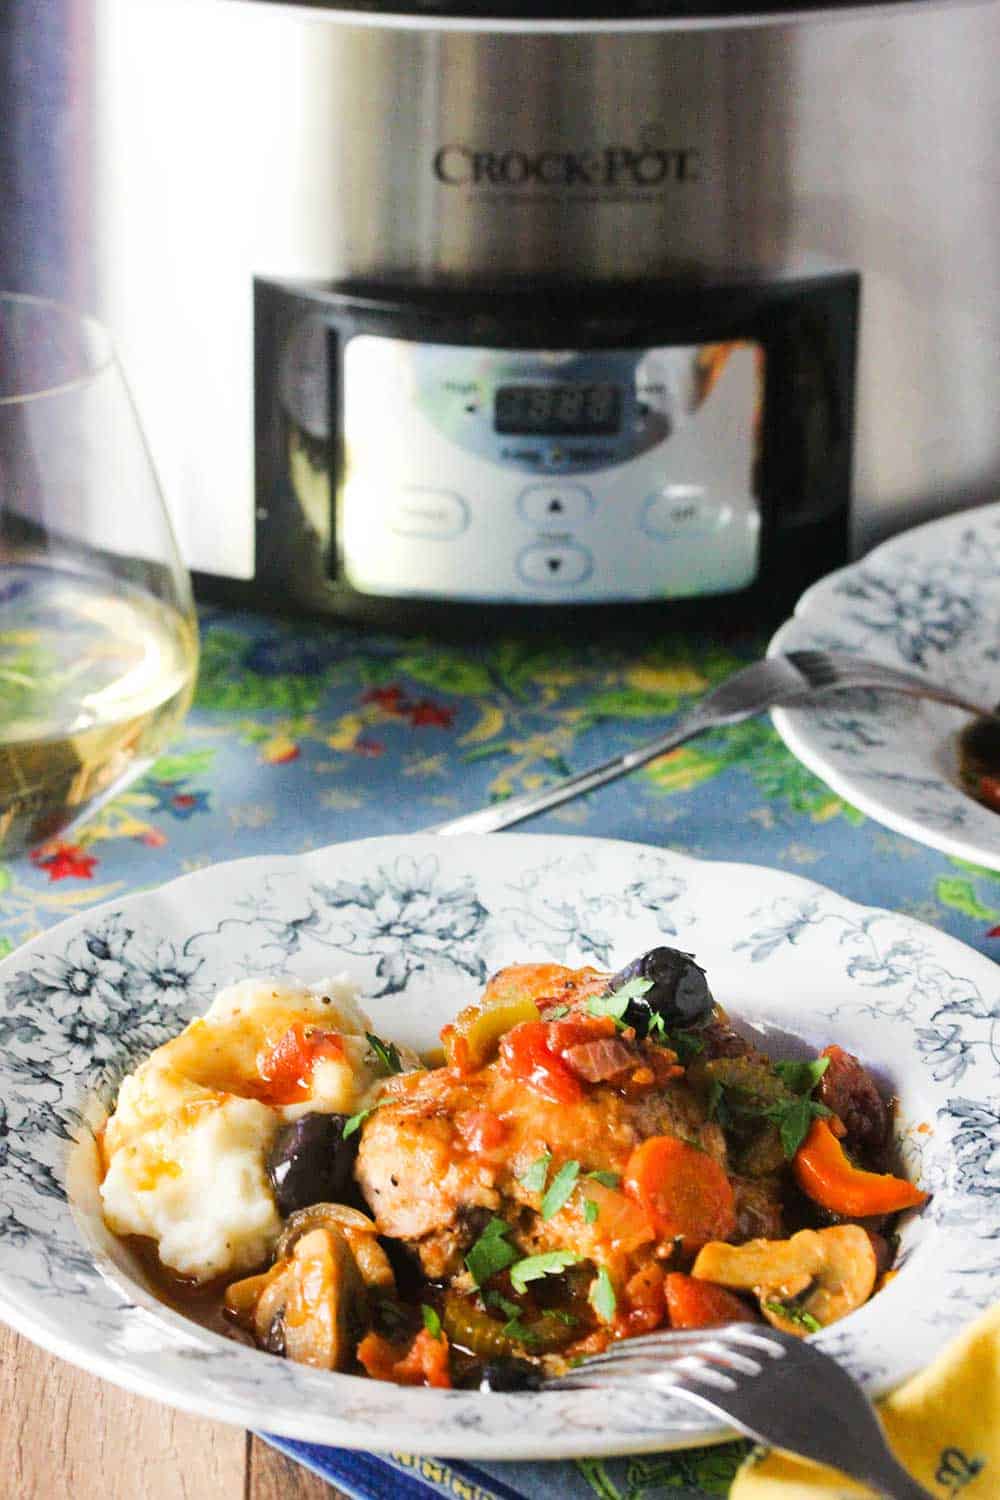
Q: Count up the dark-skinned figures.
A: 0